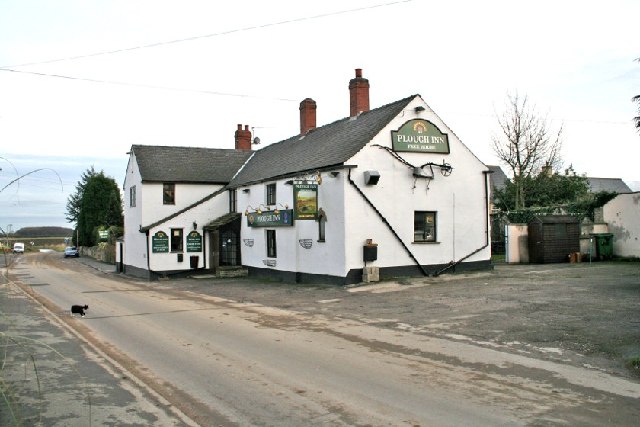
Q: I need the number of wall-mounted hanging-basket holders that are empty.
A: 3